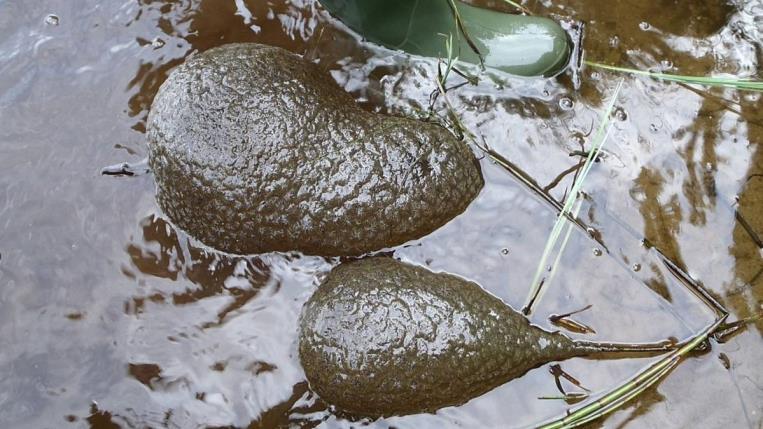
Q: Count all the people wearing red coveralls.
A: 0